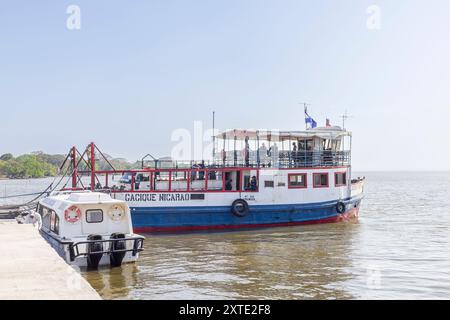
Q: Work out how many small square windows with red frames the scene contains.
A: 3